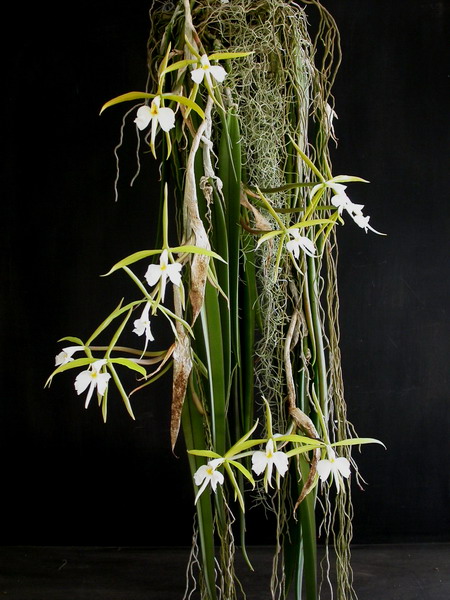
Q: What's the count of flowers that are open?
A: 12